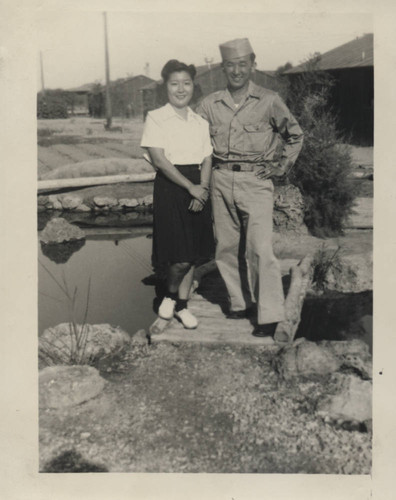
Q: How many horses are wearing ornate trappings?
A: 0